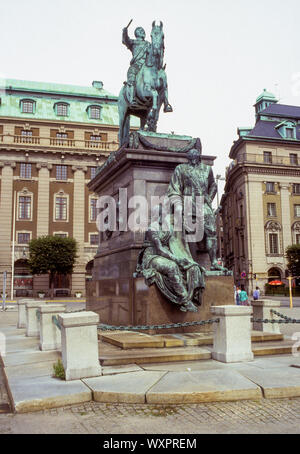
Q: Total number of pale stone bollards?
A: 6